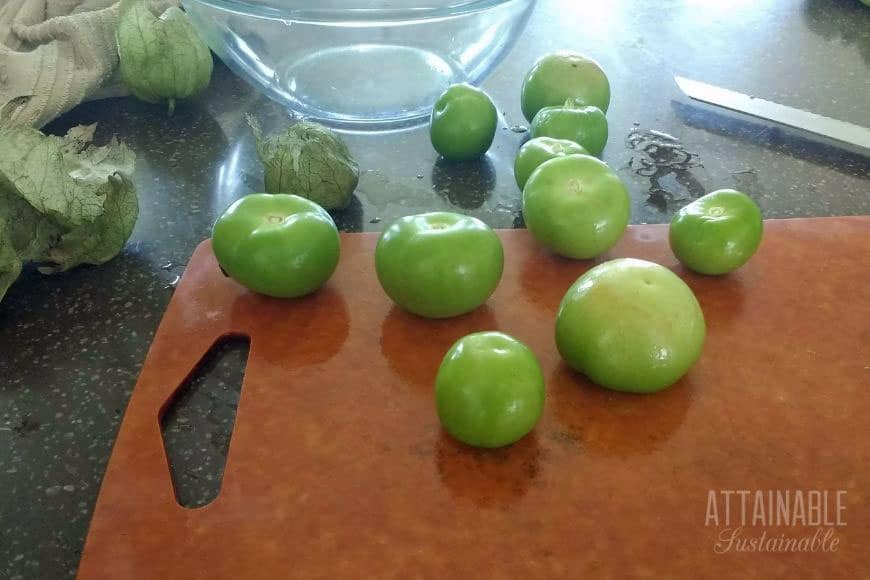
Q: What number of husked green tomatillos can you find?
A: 10